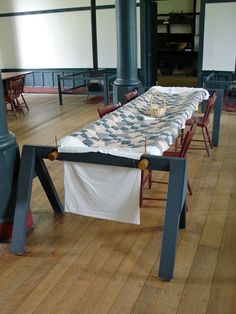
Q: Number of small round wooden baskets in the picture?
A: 1